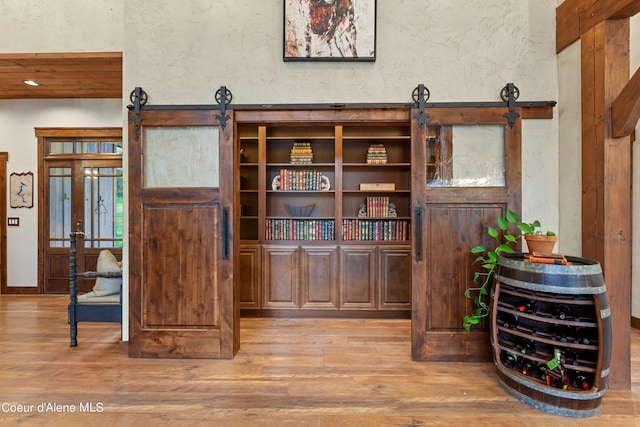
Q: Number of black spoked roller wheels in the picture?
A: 4